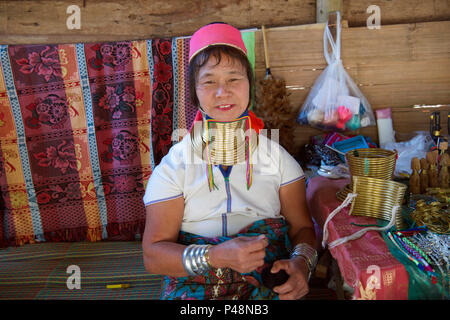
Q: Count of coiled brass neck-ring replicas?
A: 2